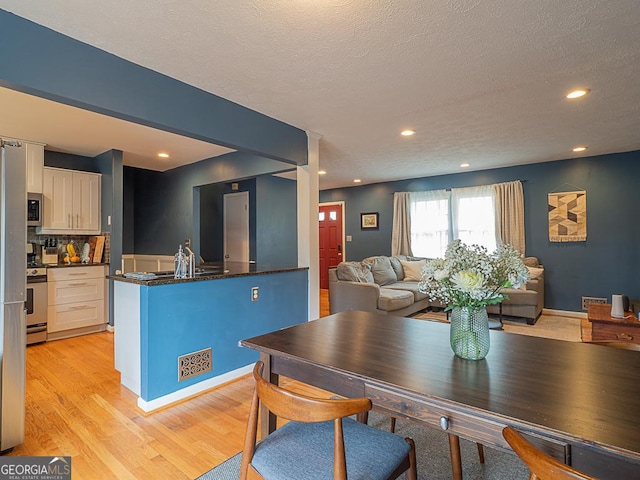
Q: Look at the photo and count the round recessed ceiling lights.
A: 7